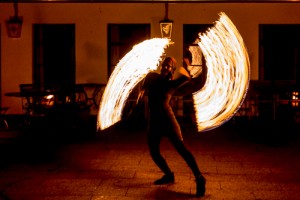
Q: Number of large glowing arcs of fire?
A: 2